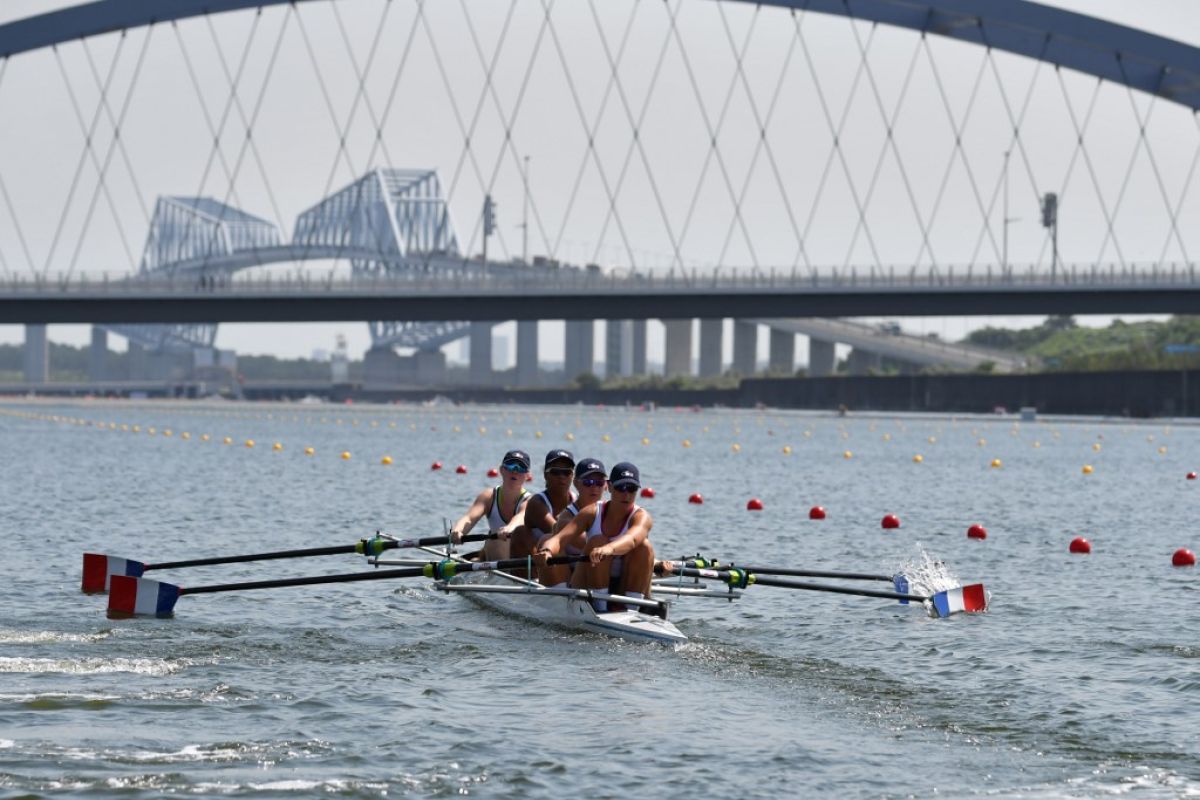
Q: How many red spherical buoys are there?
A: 13